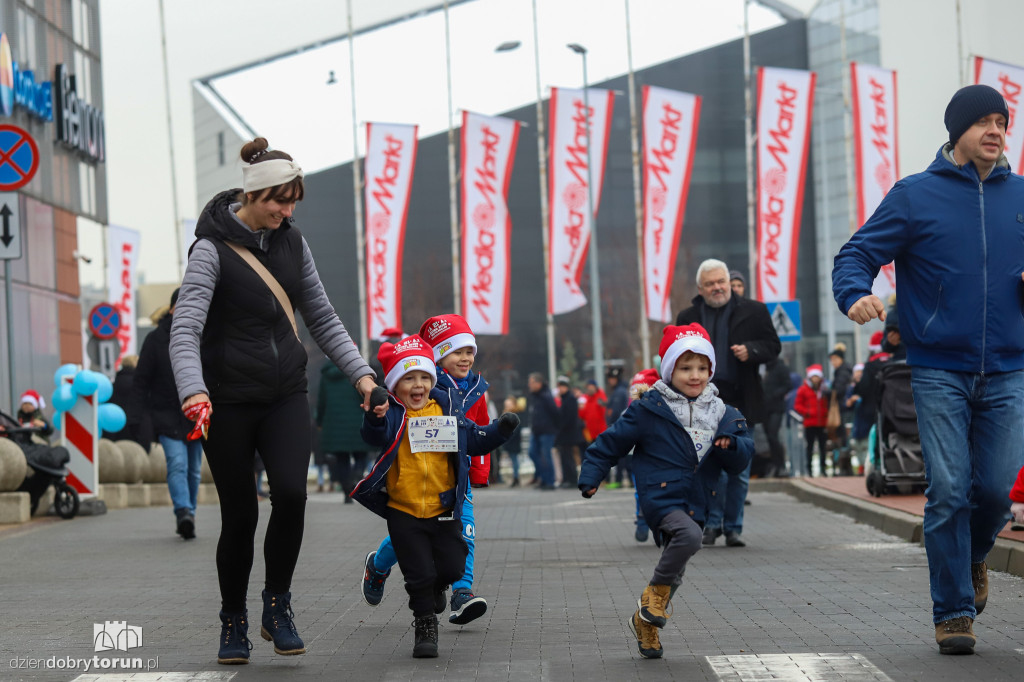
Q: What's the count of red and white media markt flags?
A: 7